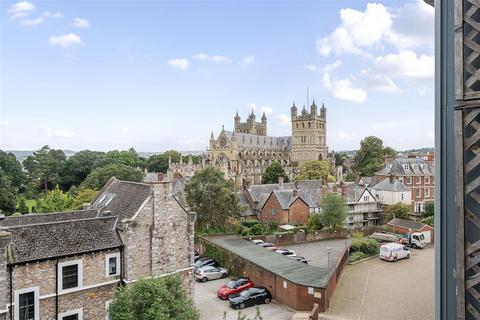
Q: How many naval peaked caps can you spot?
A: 0